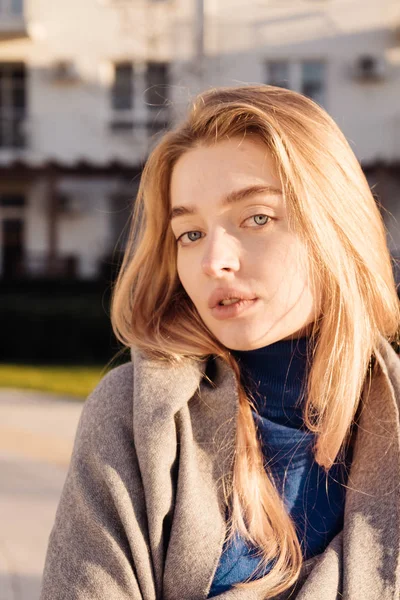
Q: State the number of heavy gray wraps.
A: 1